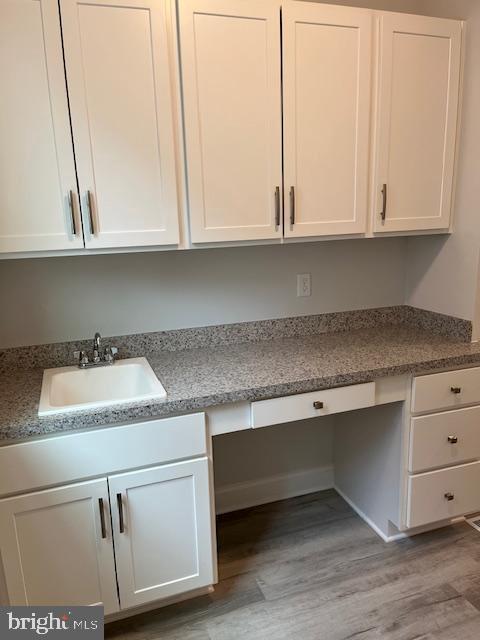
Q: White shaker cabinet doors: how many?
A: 7